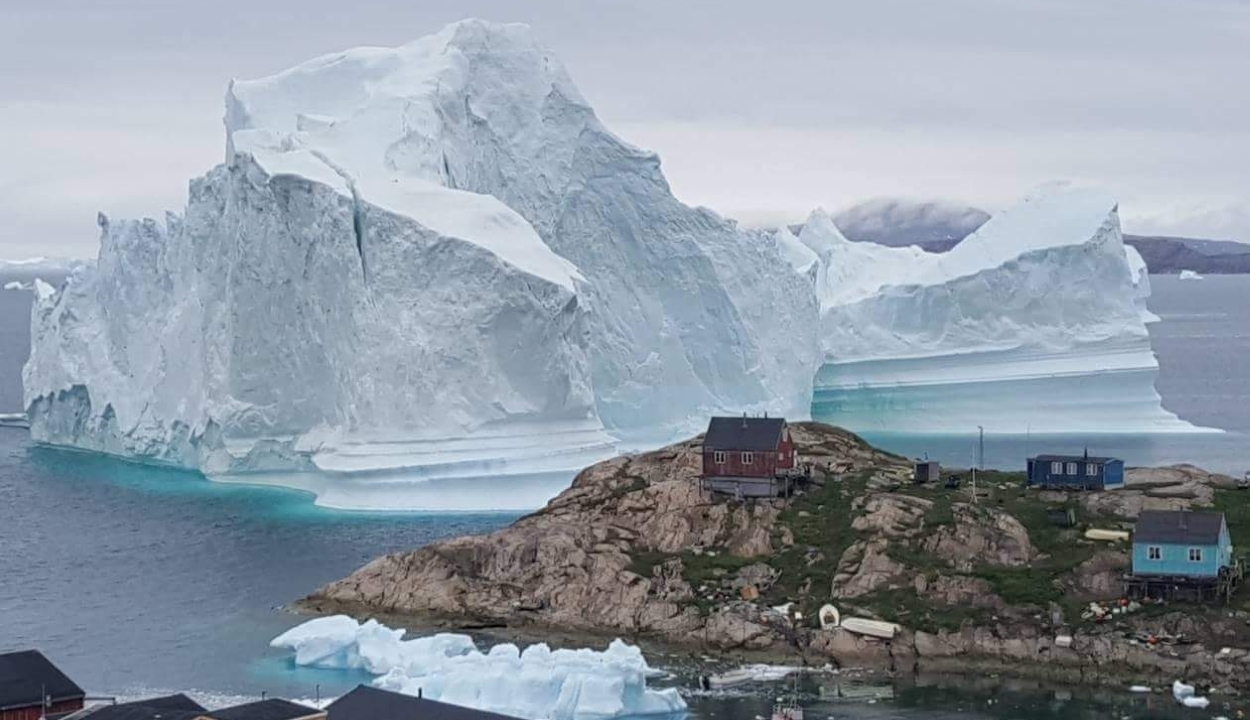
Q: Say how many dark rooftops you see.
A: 7